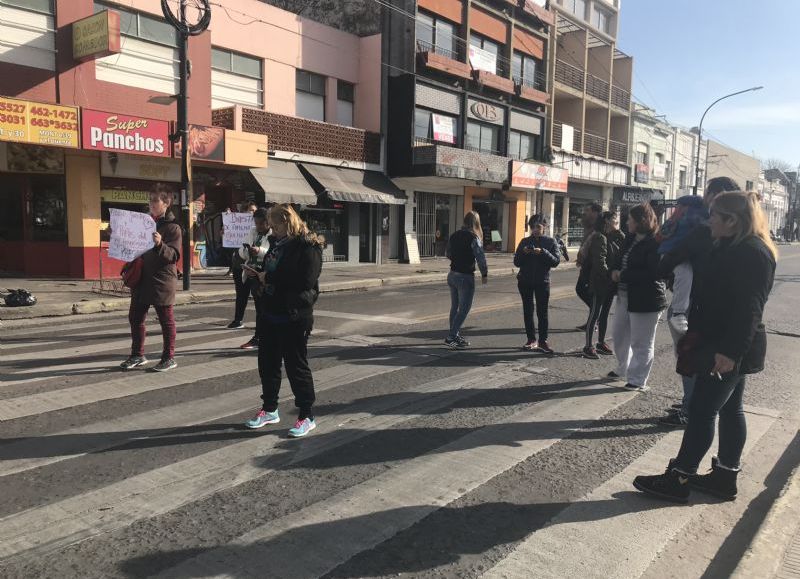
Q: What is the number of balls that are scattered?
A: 0